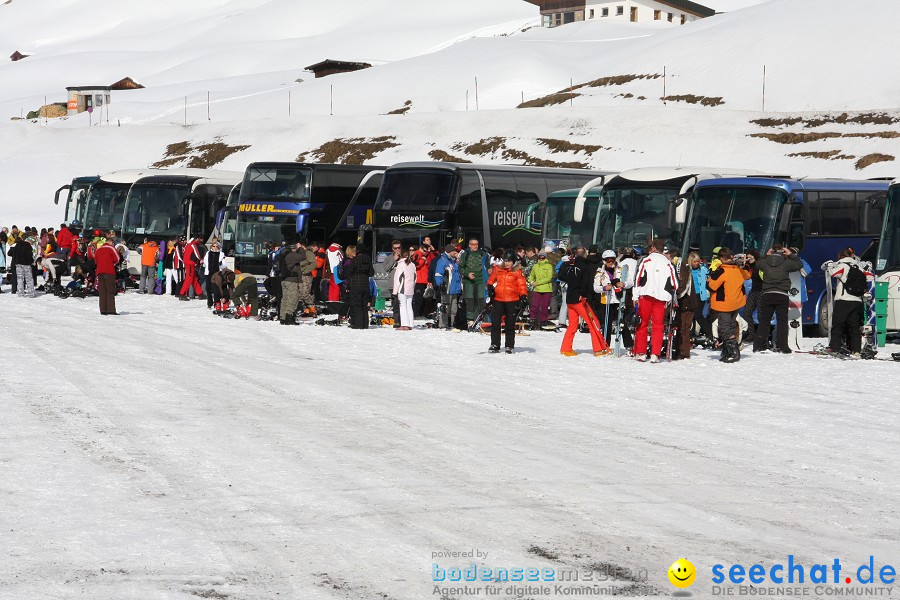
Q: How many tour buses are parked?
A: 10